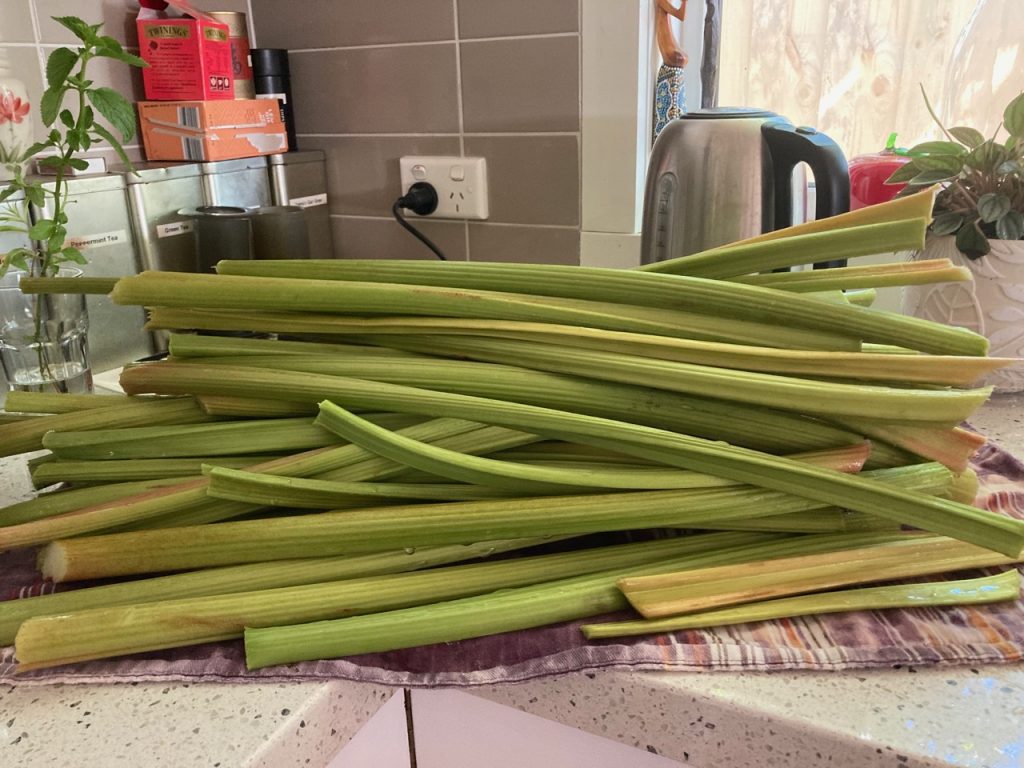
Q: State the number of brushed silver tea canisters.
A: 5